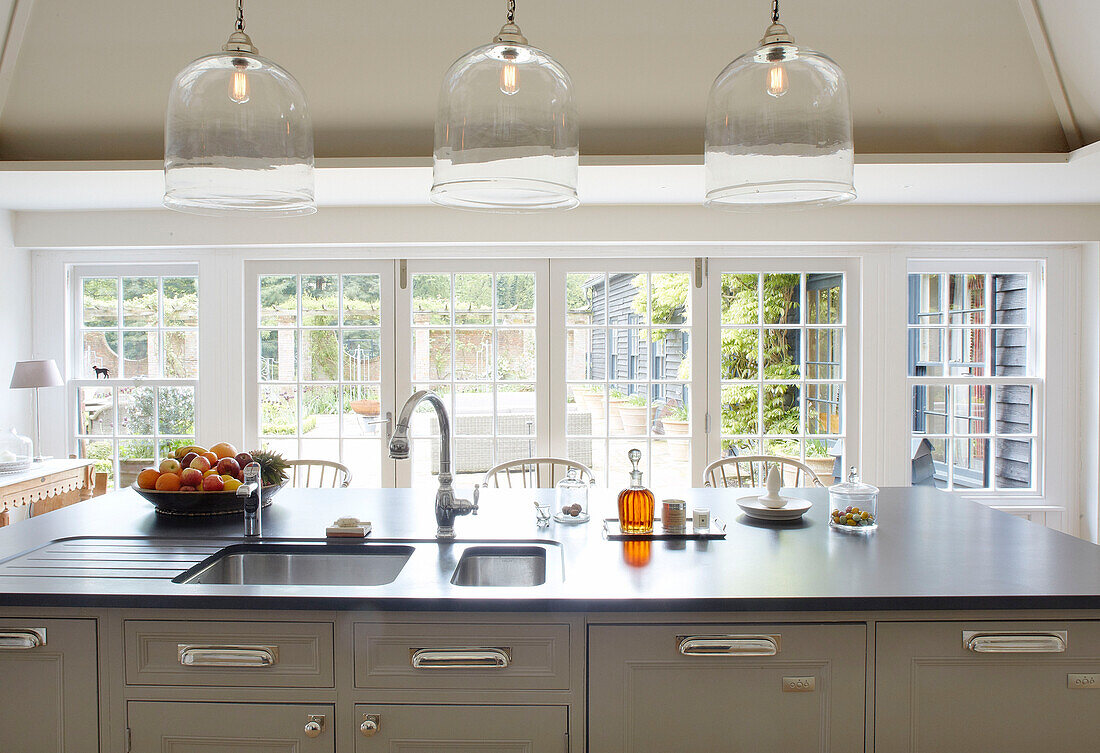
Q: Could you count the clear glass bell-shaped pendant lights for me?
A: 3